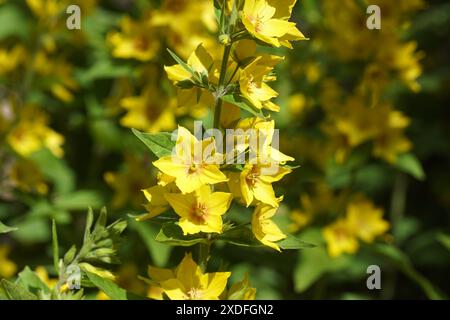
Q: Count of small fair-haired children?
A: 0